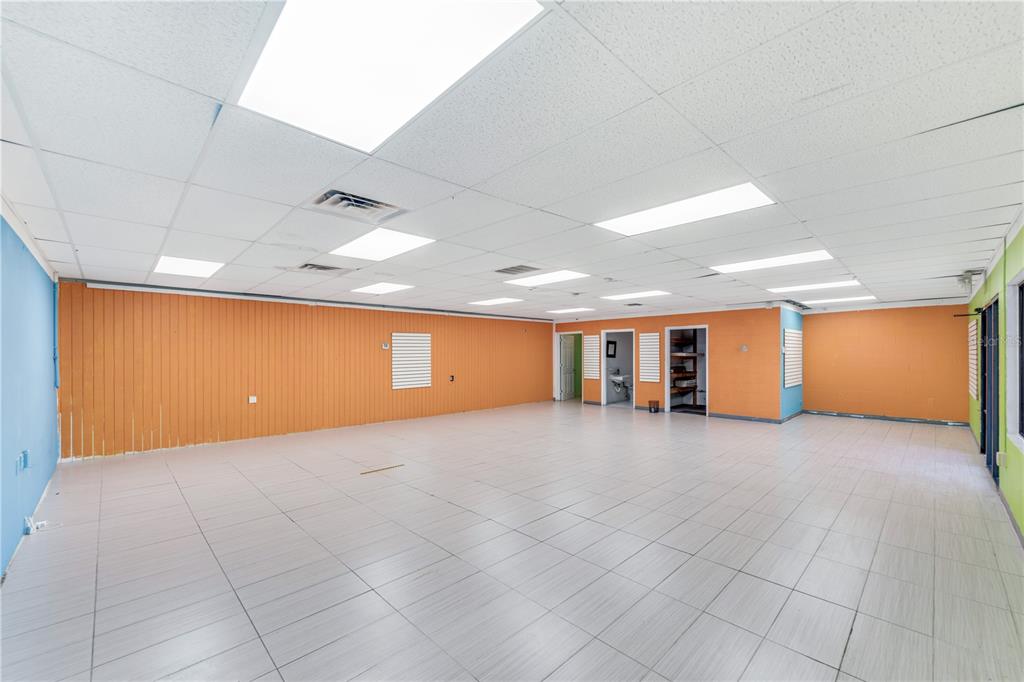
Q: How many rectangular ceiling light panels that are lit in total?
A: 12